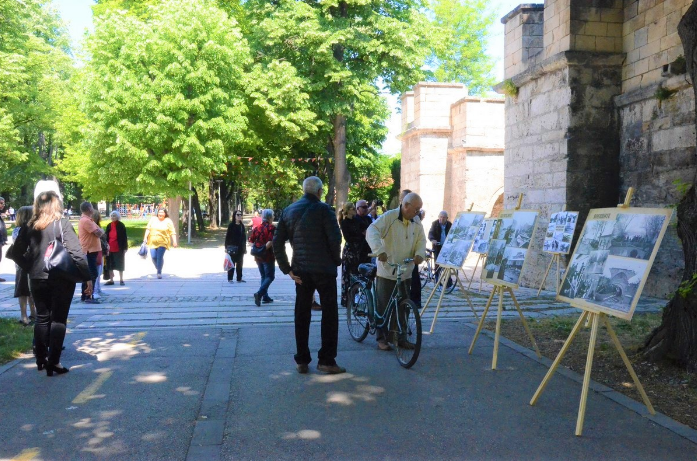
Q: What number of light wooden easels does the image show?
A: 5